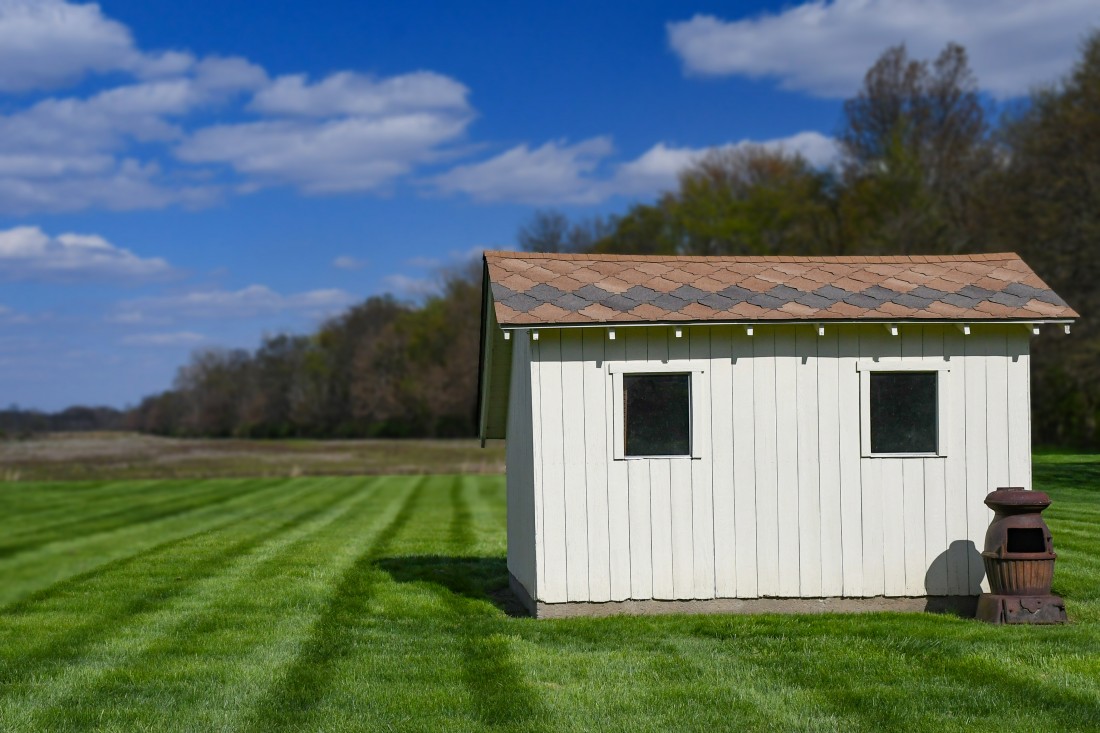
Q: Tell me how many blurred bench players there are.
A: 0